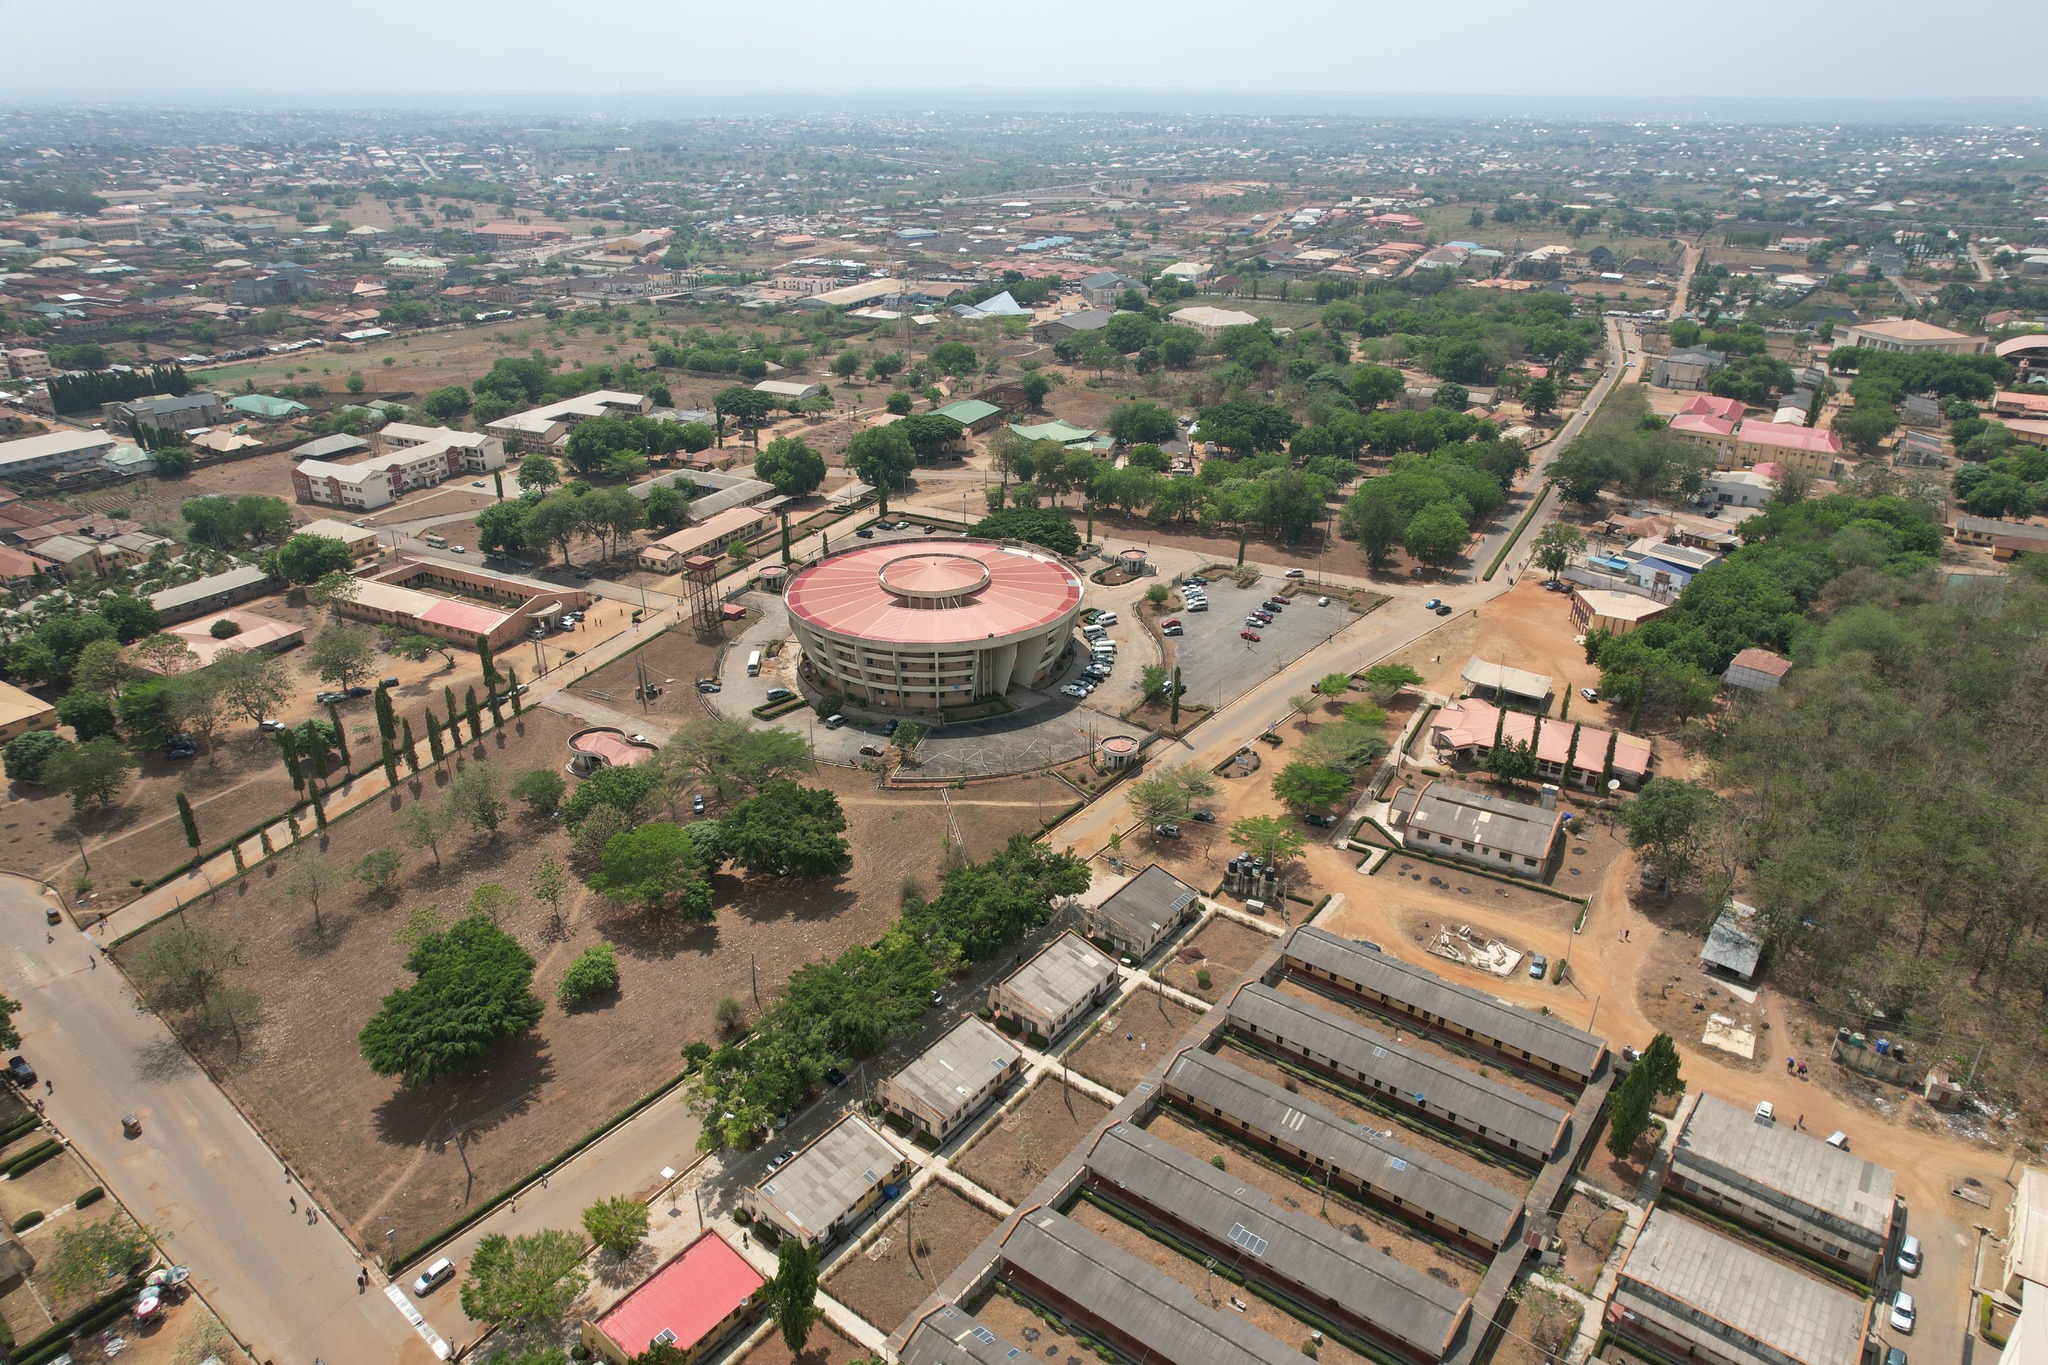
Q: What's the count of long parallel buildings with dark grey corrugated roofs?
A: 6